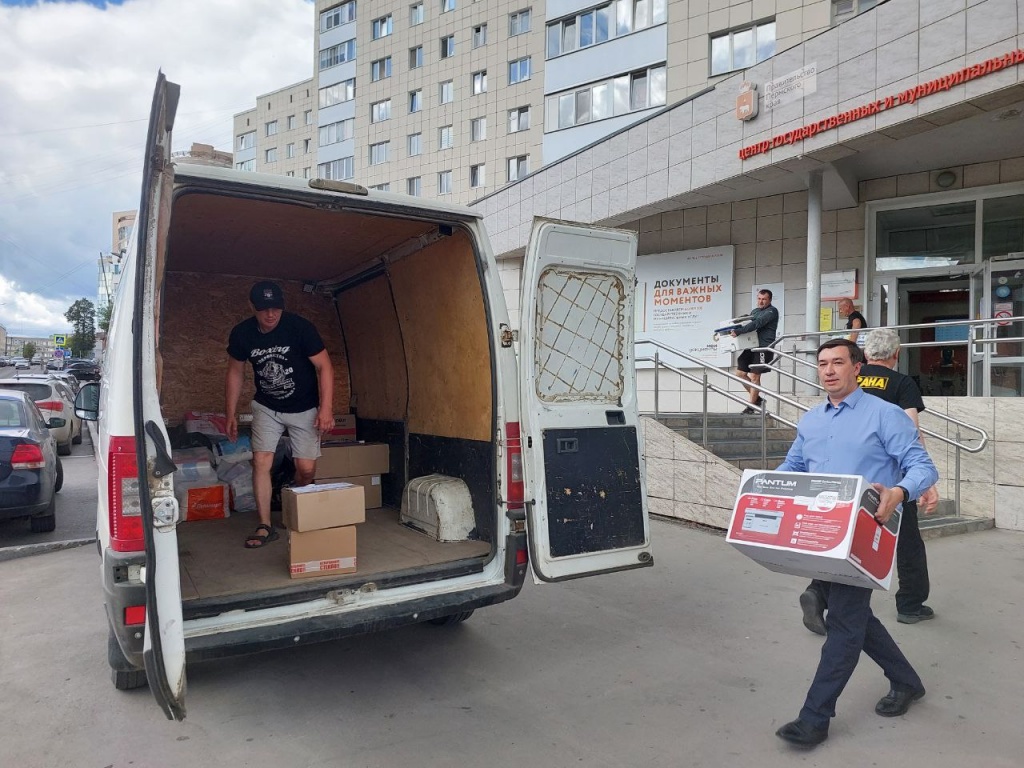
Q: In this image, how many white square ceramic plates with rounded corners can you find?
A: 0